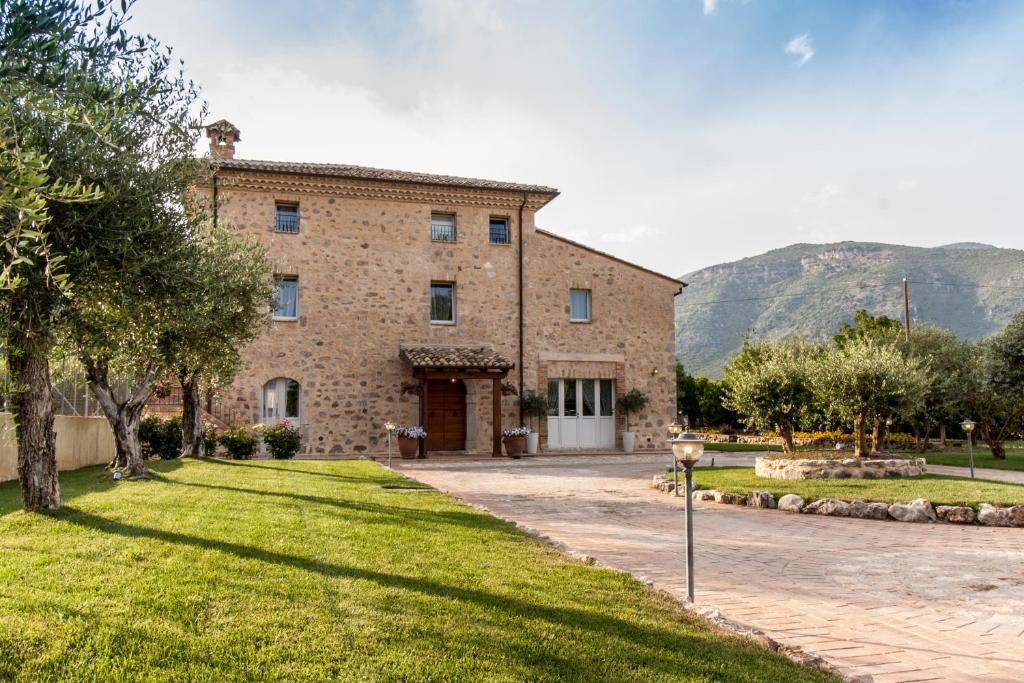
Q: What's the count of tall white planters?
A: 2